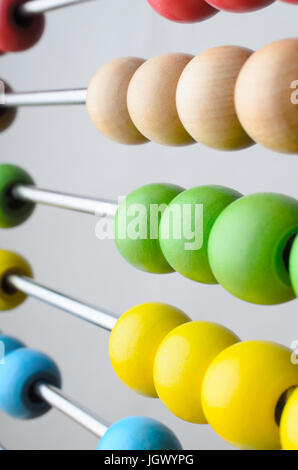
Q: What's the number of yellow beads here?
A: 5